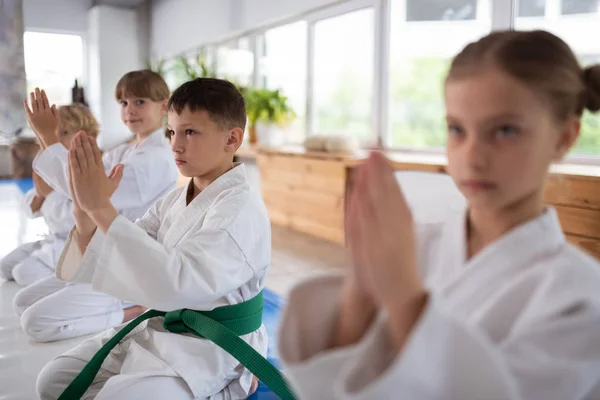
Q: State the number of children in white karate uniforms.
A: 4